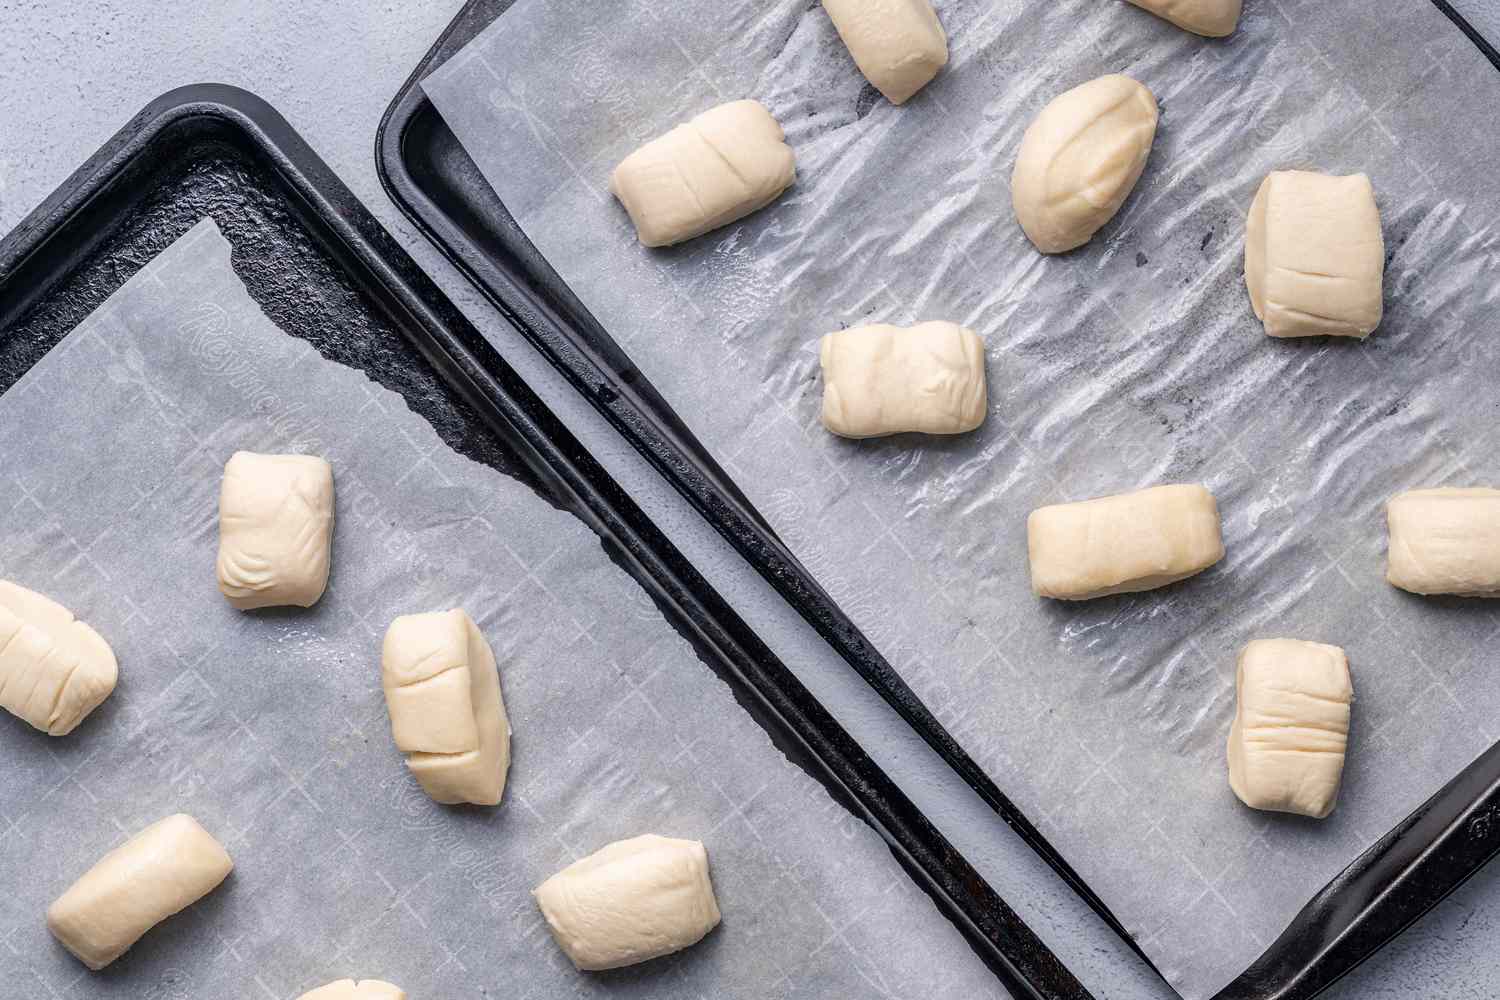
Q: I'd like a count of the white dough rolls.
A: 15